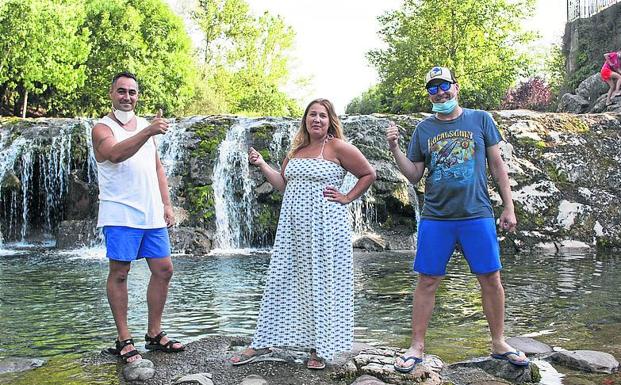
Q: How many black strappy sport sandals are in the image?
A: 2